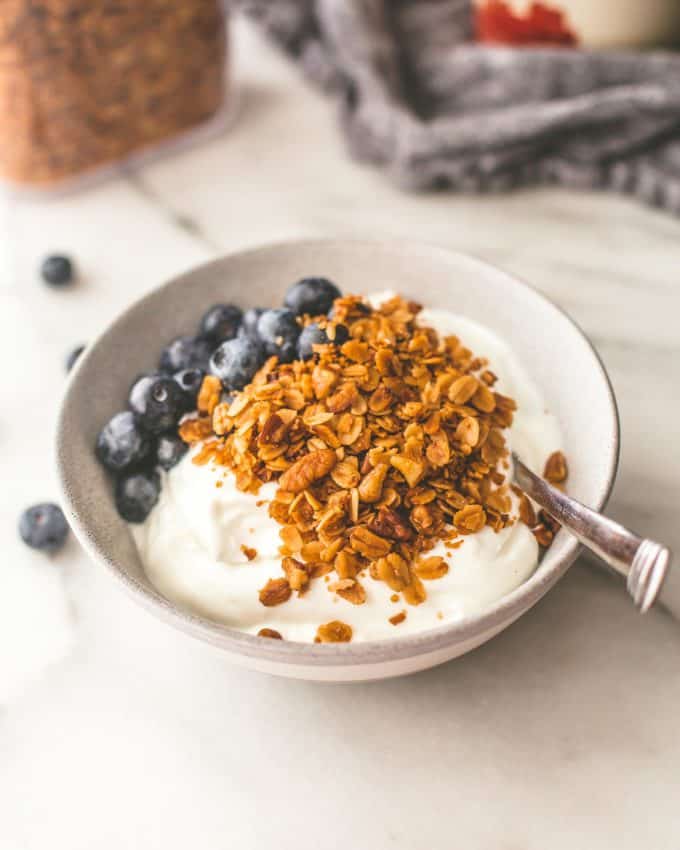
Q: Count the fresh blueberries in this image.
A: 15